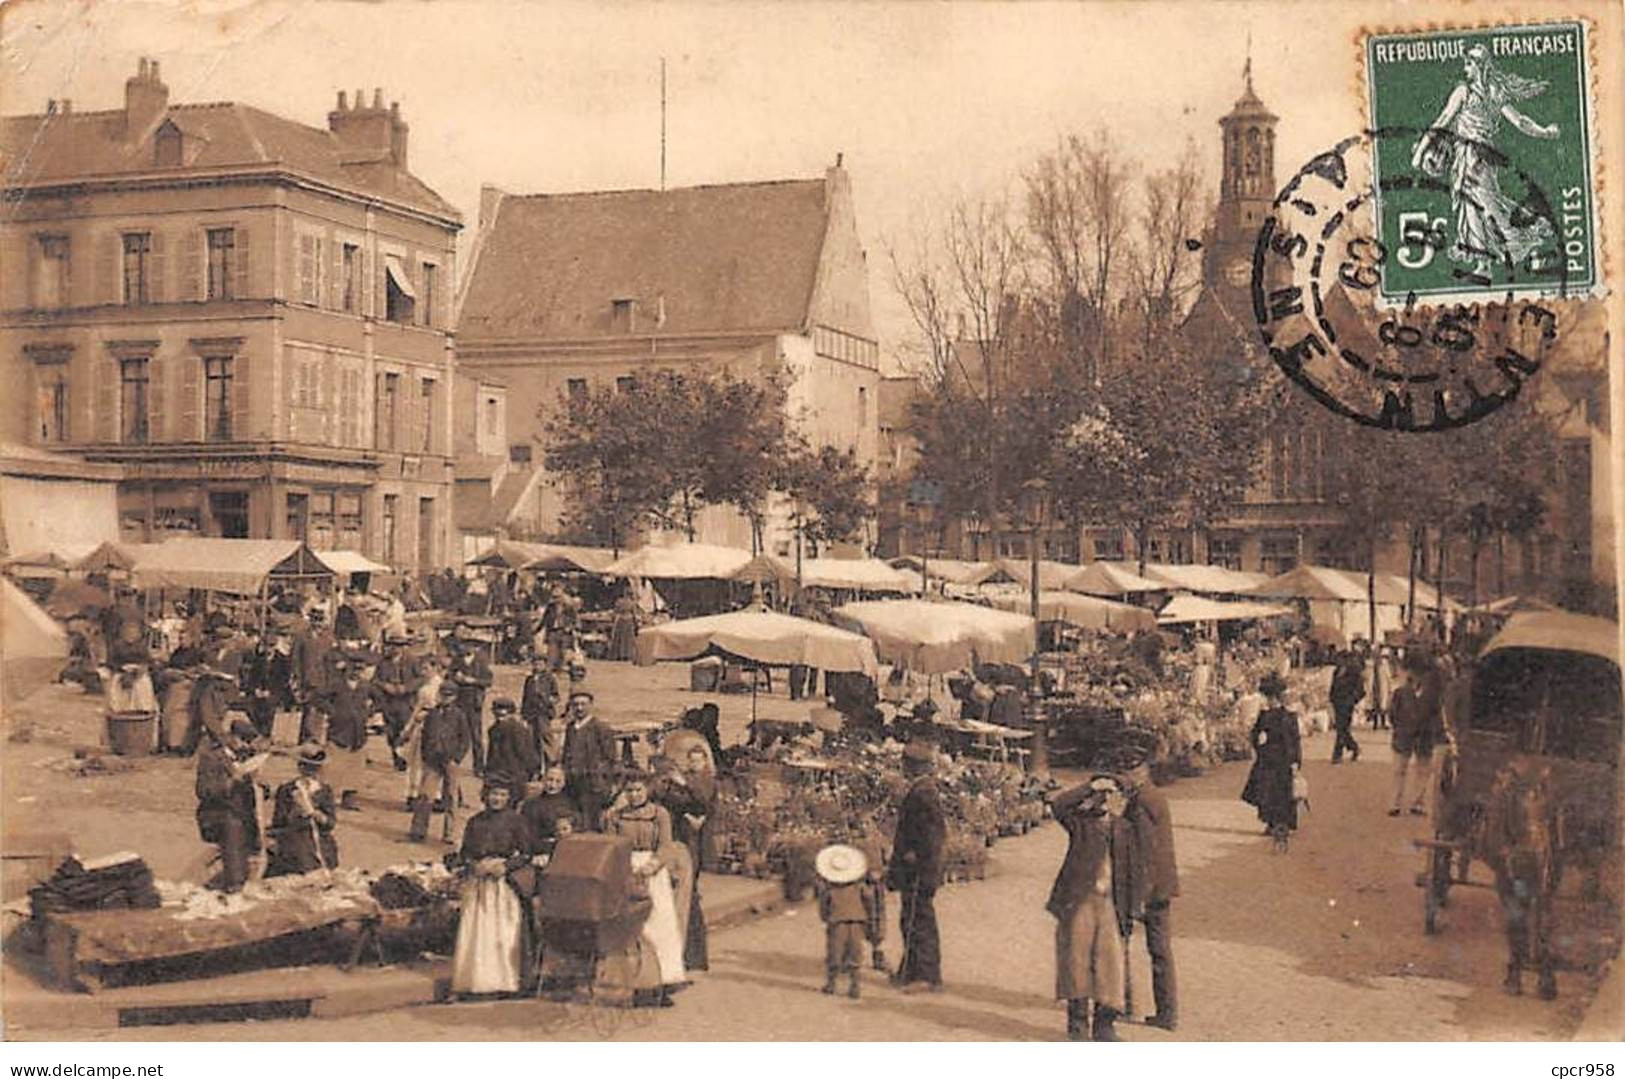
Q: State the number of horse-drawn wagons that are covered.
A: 1